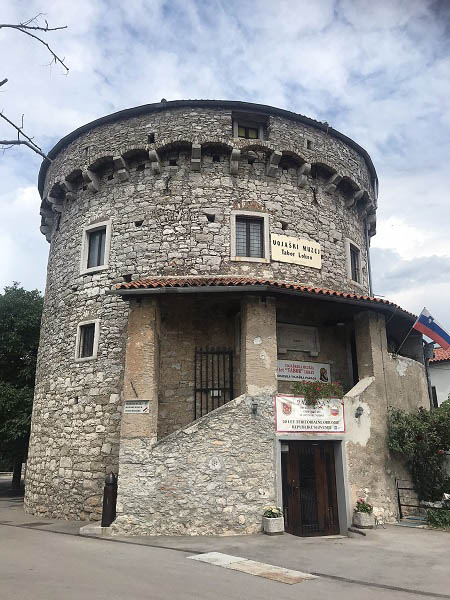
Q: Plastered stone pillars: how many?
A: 3